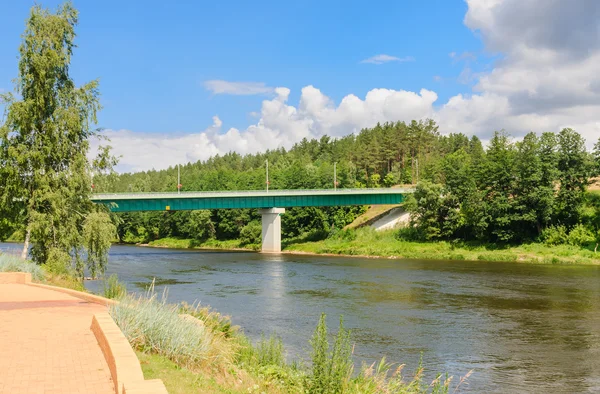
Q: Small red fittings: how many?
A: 4